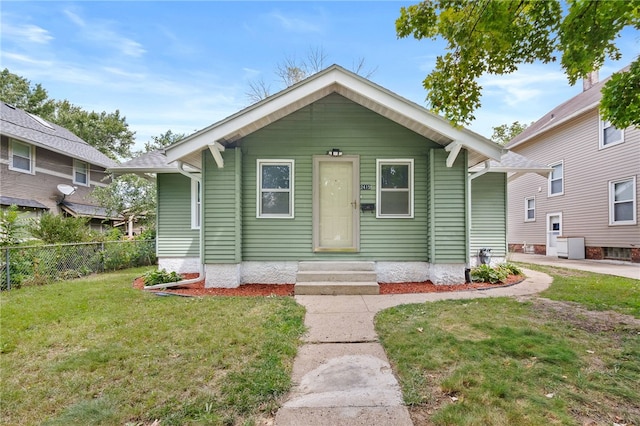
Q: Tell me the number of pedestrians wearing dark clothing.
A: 0